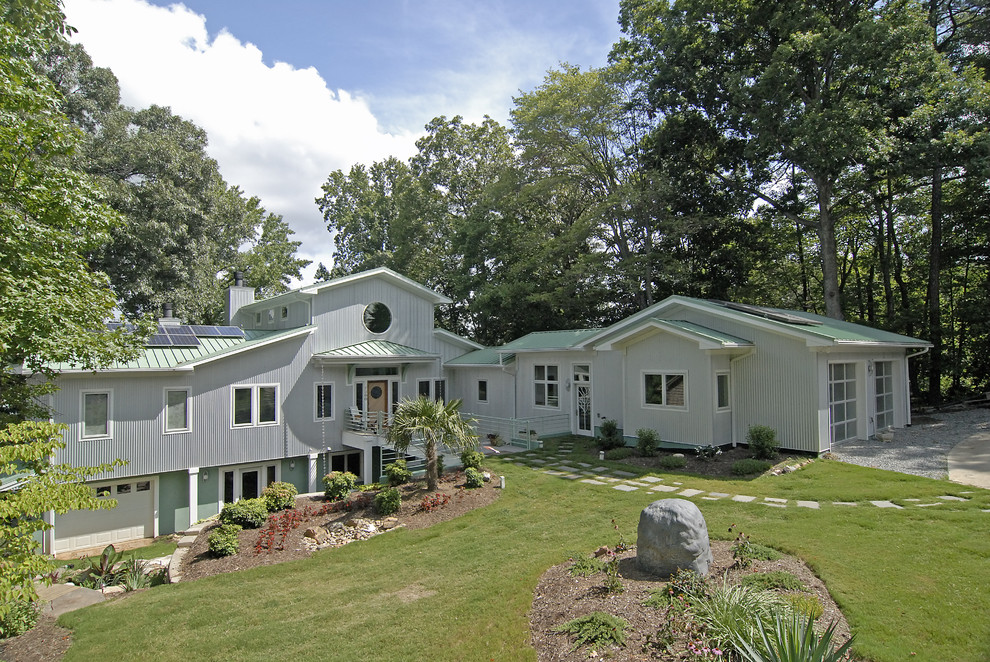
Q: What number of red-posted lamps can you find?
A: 0